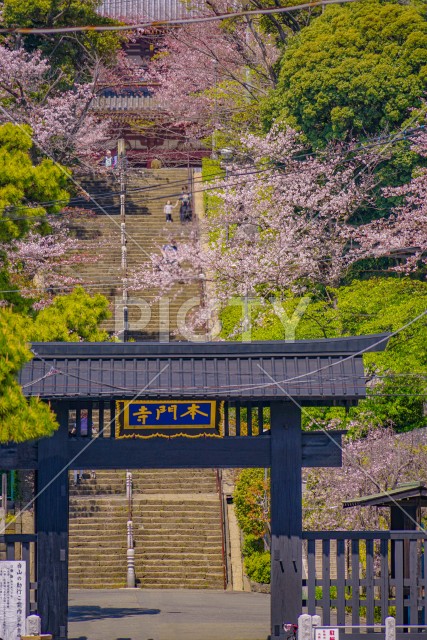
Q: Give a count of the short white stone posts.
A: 4